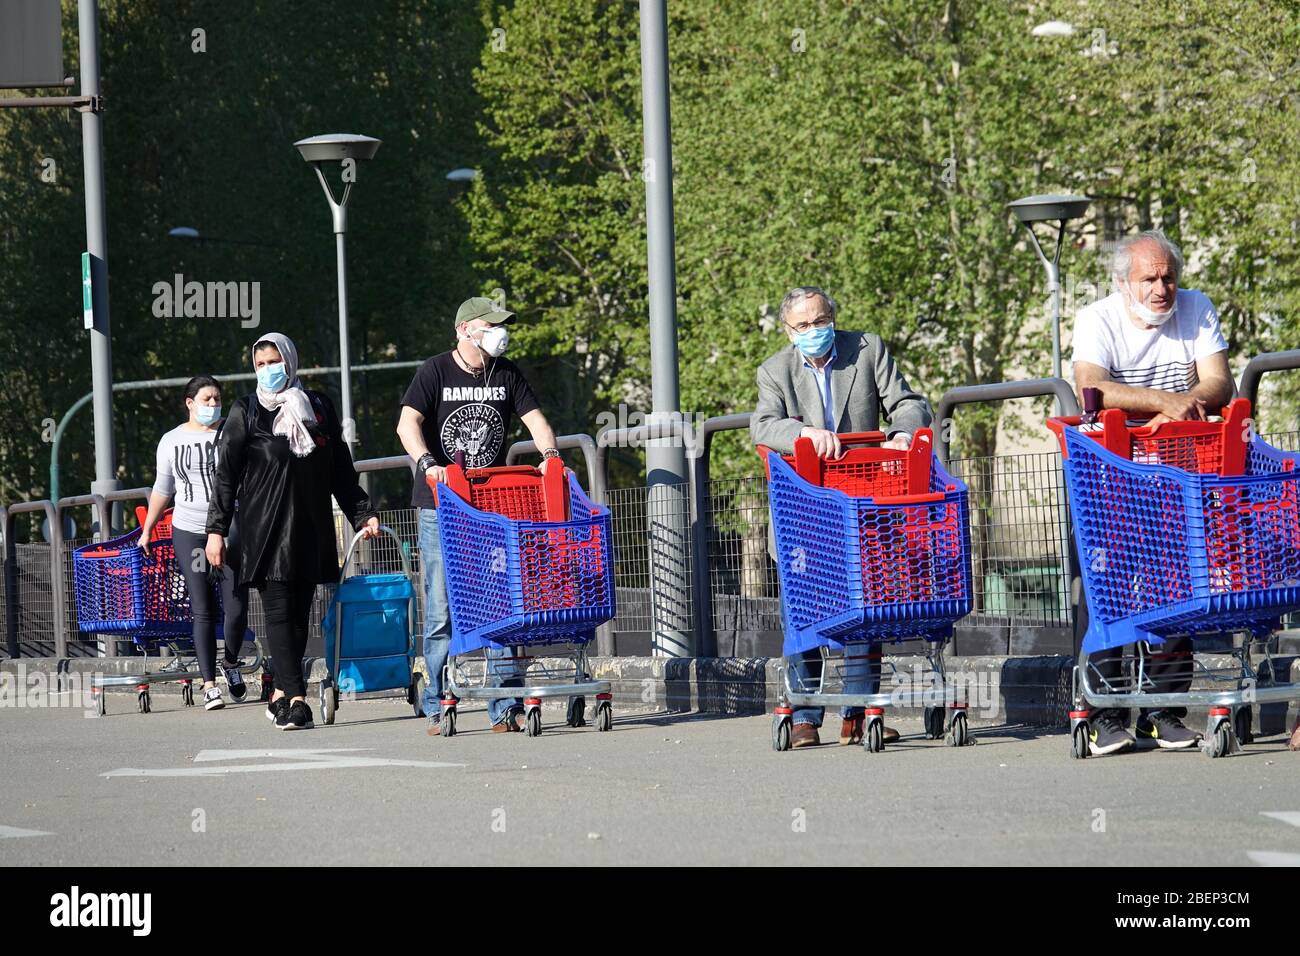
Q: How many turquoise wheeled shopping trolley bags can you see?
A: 1